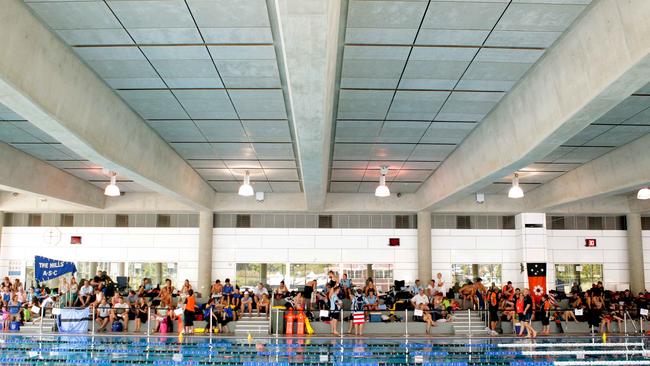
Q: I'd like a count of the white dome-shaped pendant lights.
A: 5